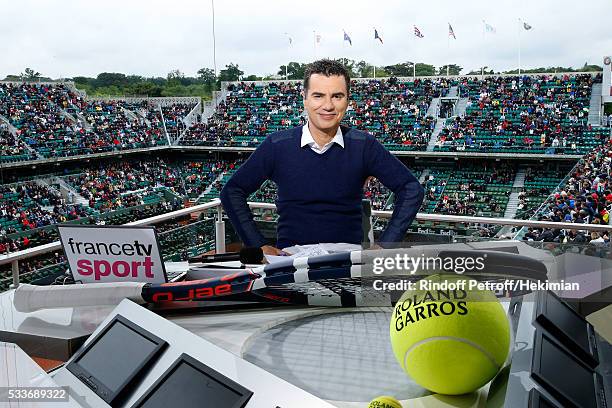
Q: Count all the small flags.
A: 8